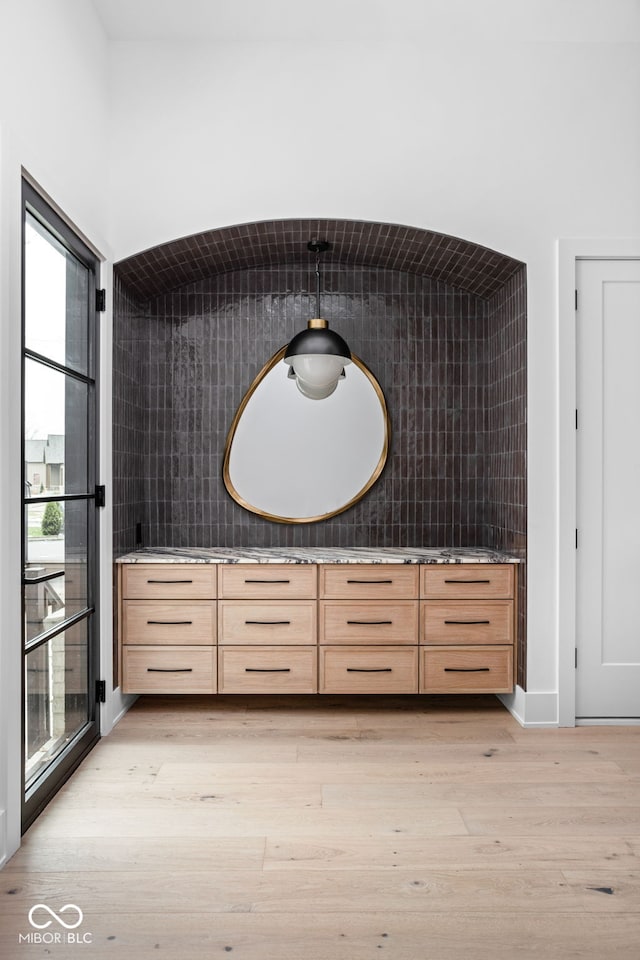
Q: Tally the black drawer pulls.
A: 12